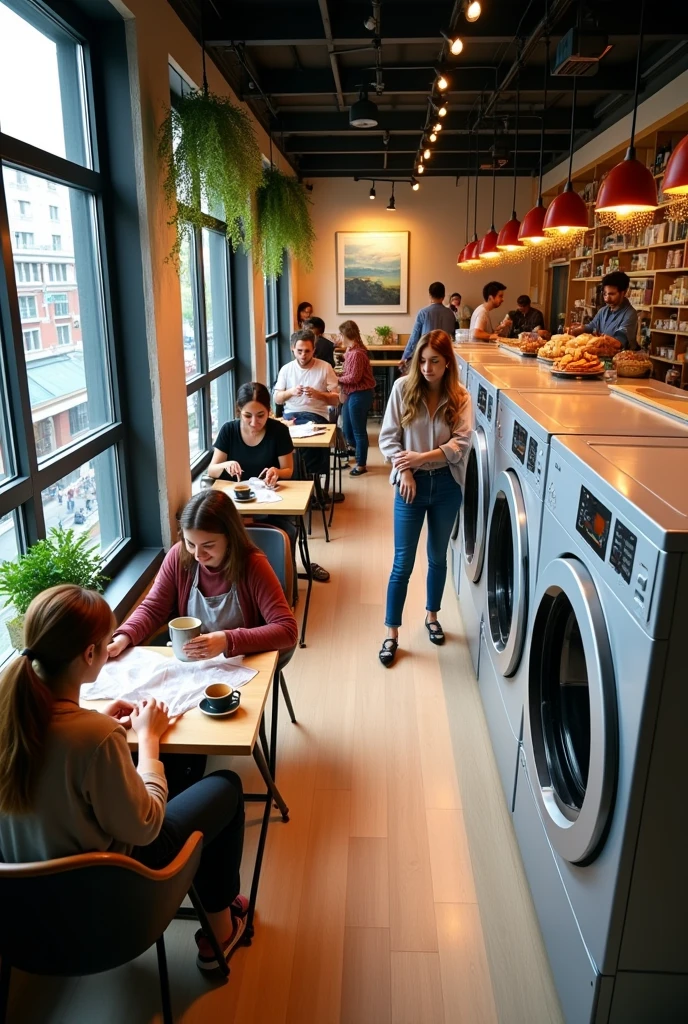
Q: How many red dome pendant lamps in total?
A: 8